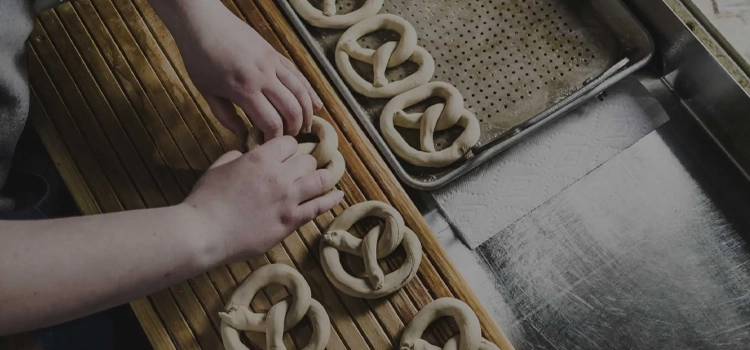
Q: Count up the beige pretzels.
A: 7